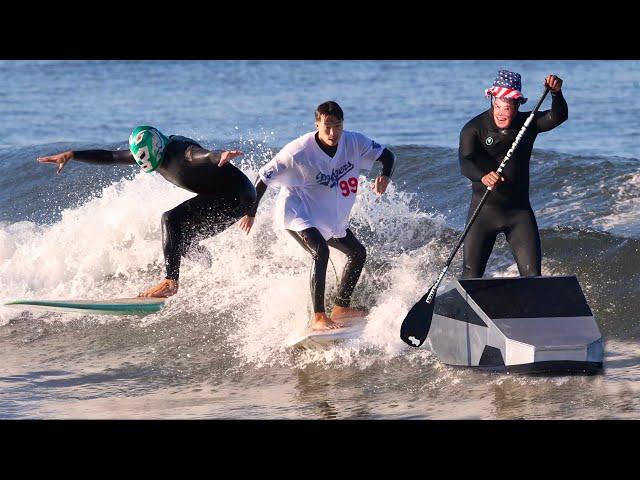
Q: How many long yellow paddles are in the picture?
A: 0